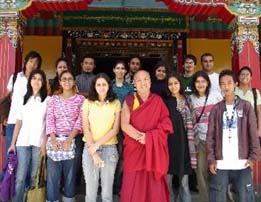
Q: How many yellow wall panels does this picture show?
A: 2